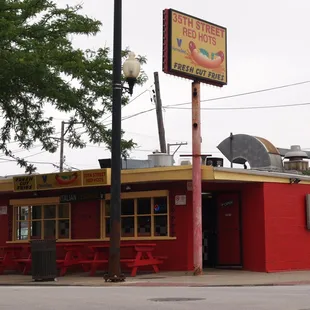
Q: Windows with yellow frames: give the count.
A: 2